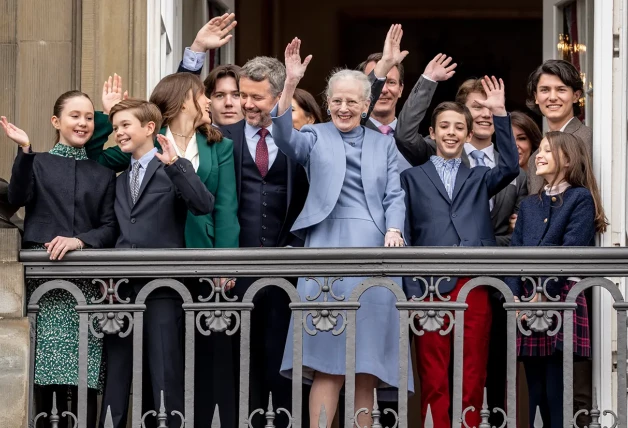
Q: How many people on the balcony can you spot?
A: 13